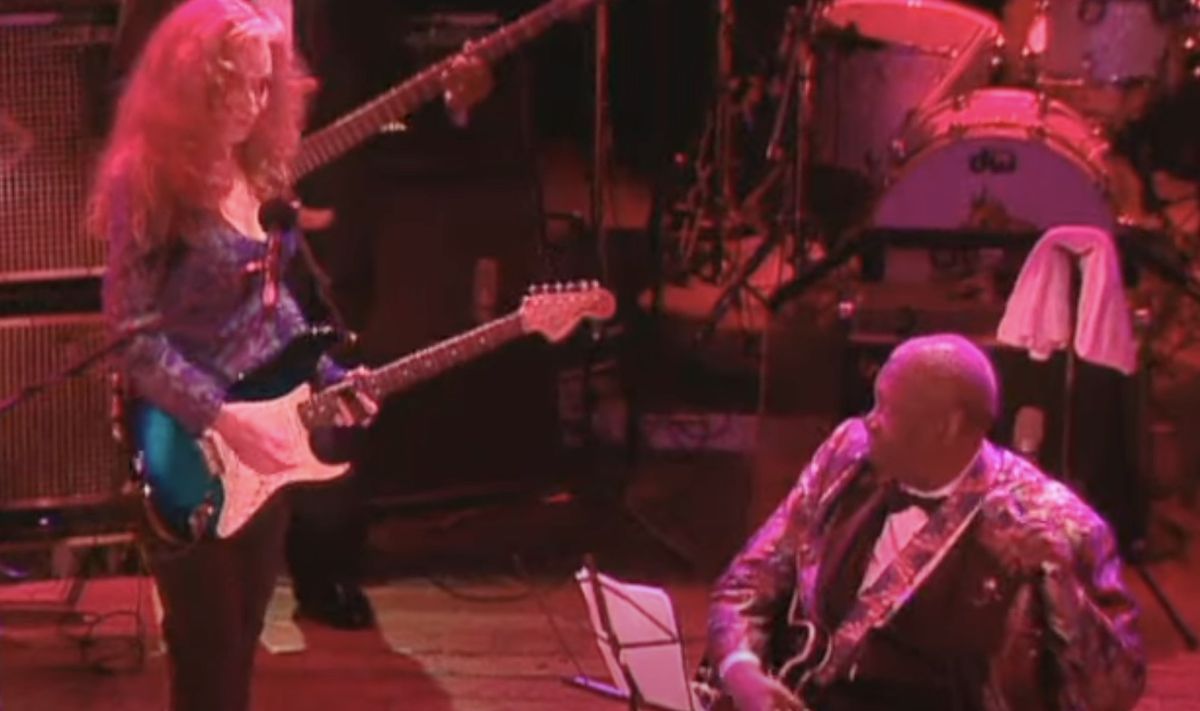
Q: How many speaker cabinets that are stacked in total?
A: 2